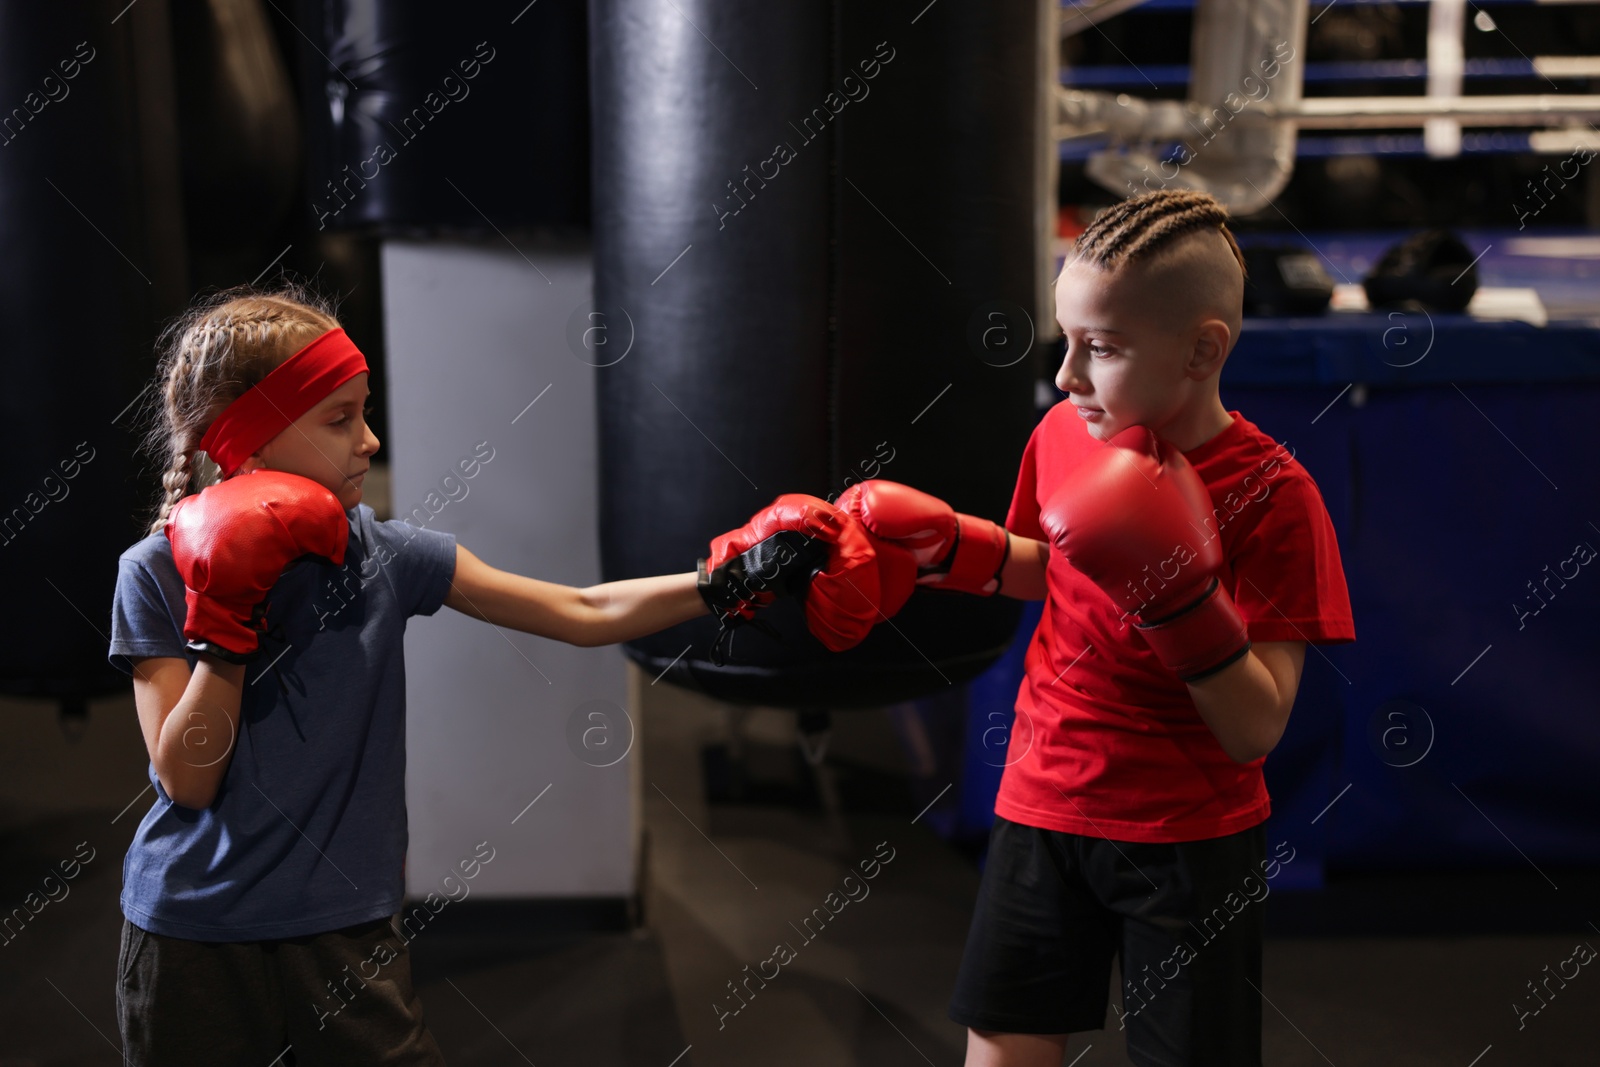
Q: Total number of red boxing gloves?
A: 4